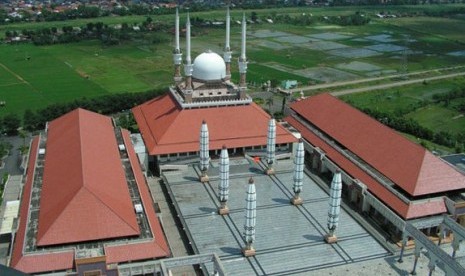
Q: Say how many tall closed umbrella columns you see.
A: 6